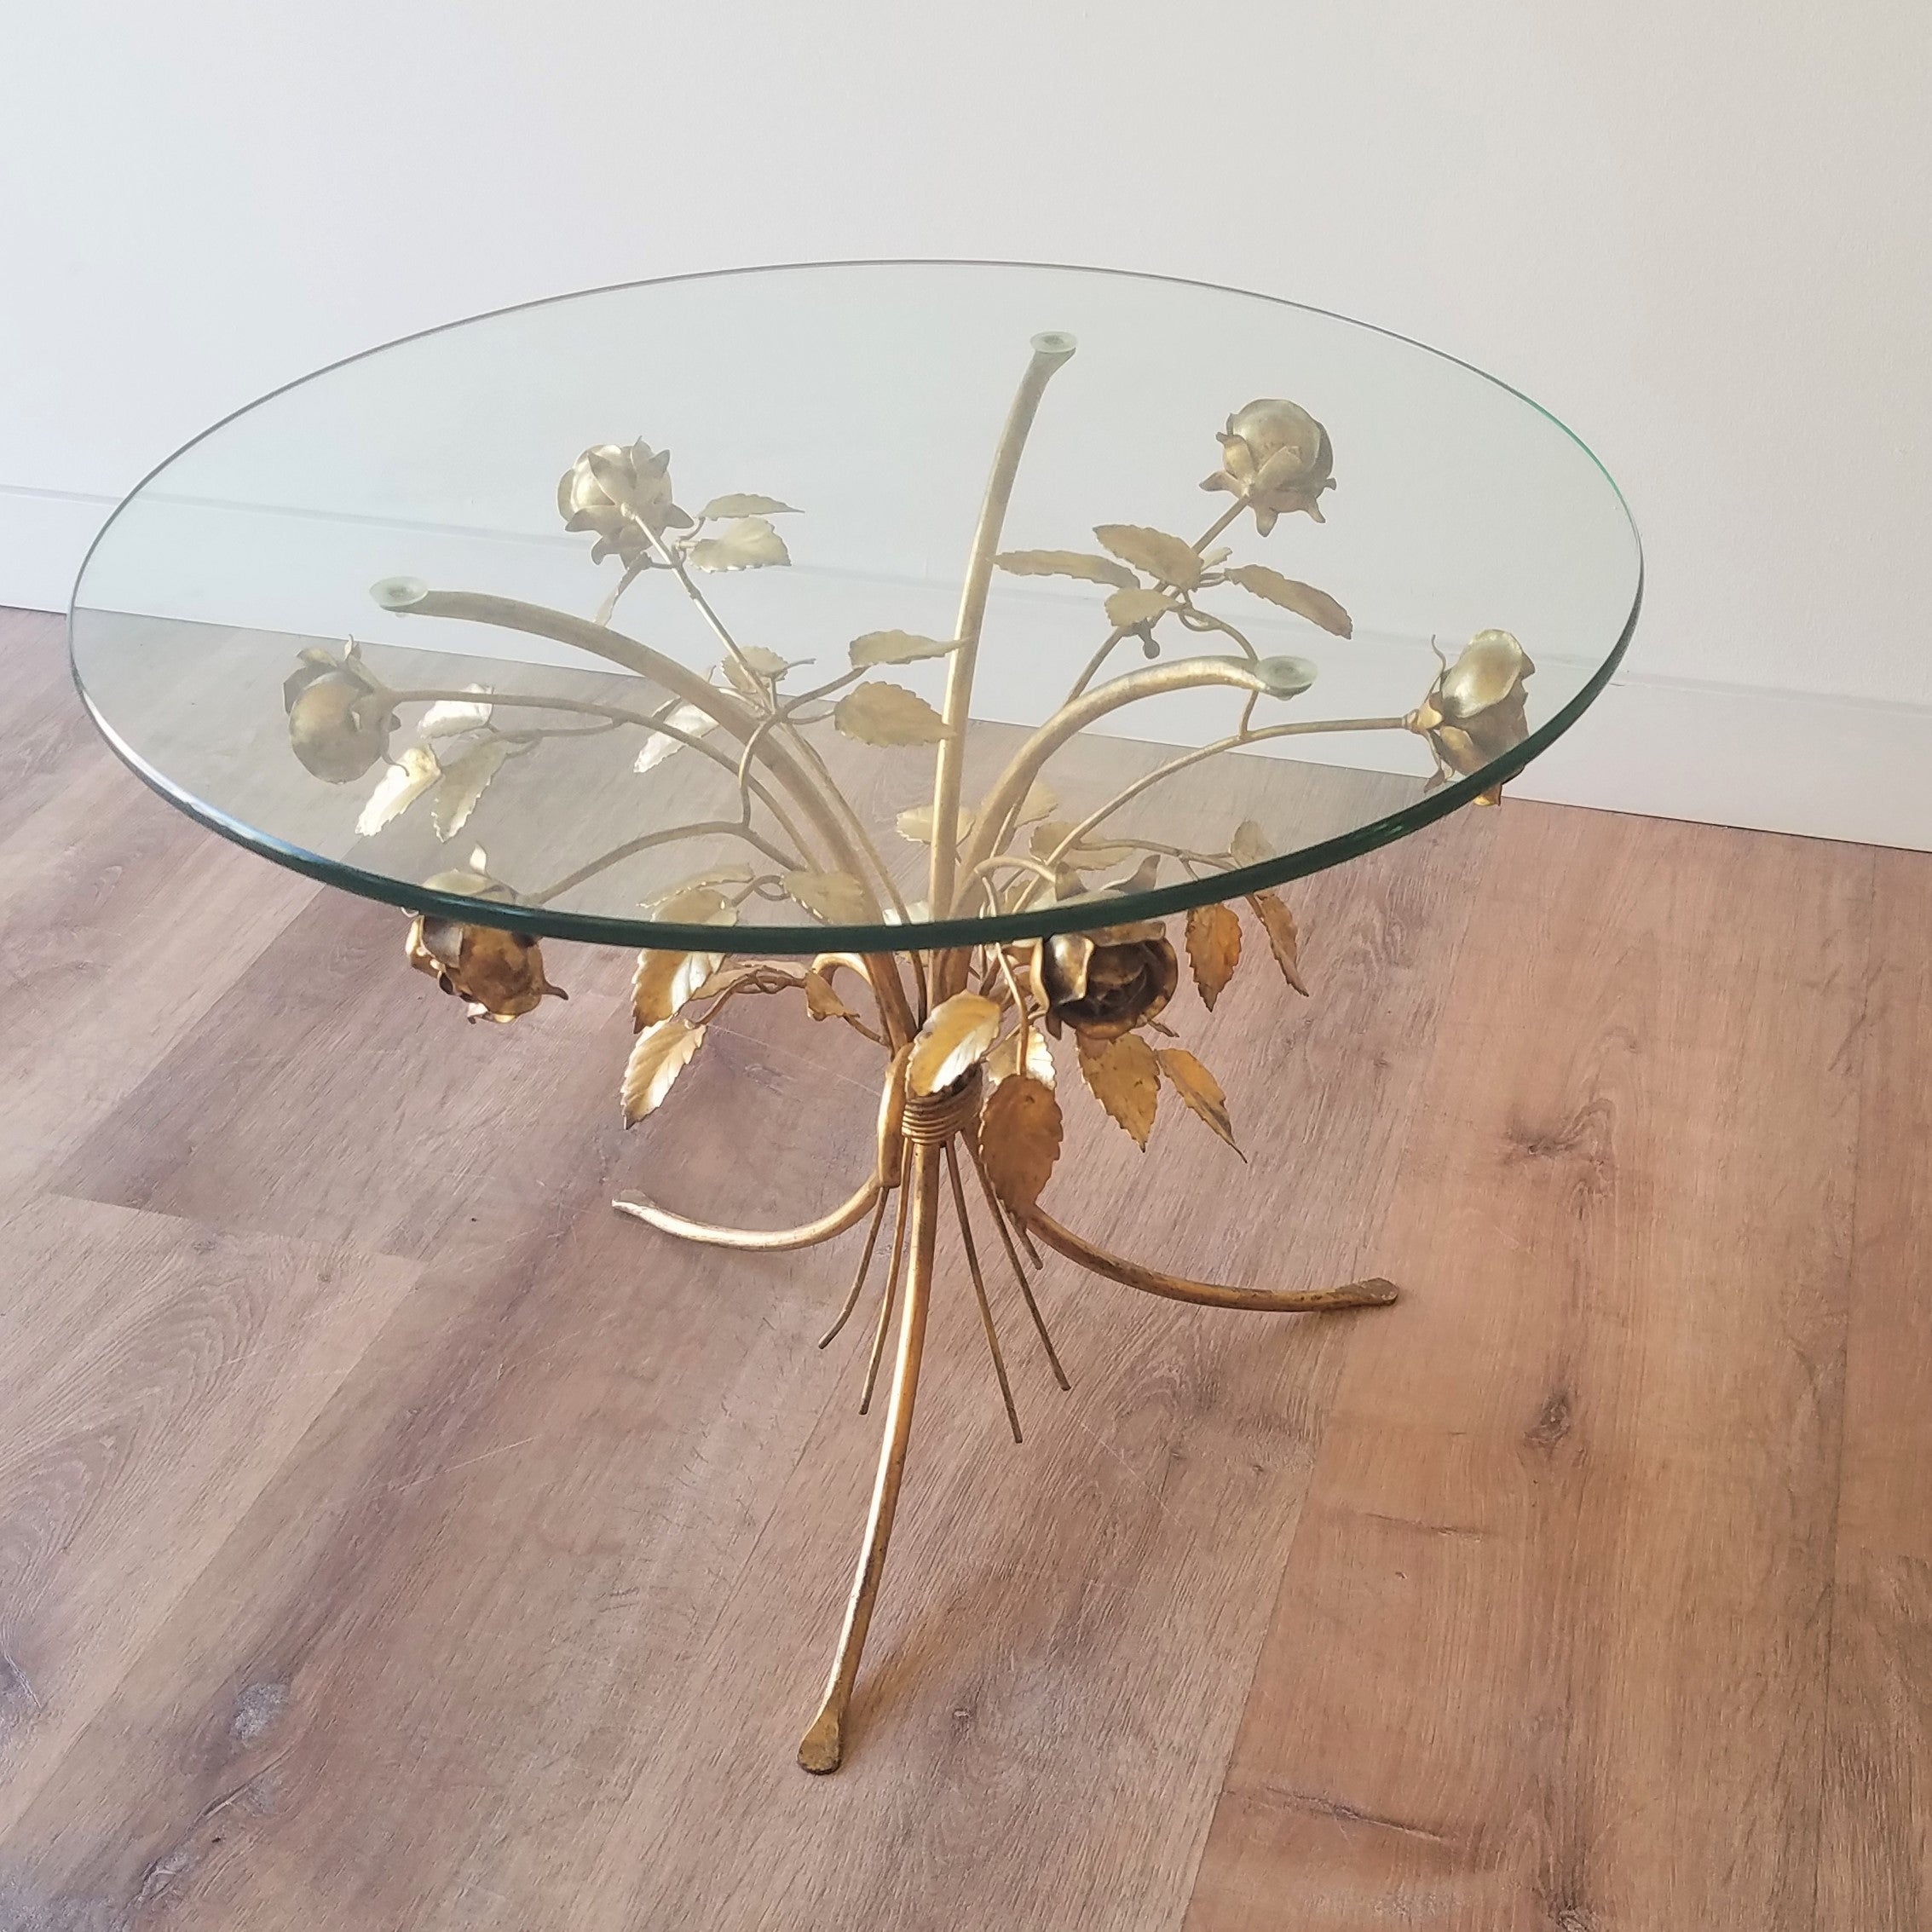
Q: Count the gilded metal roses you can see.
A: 6